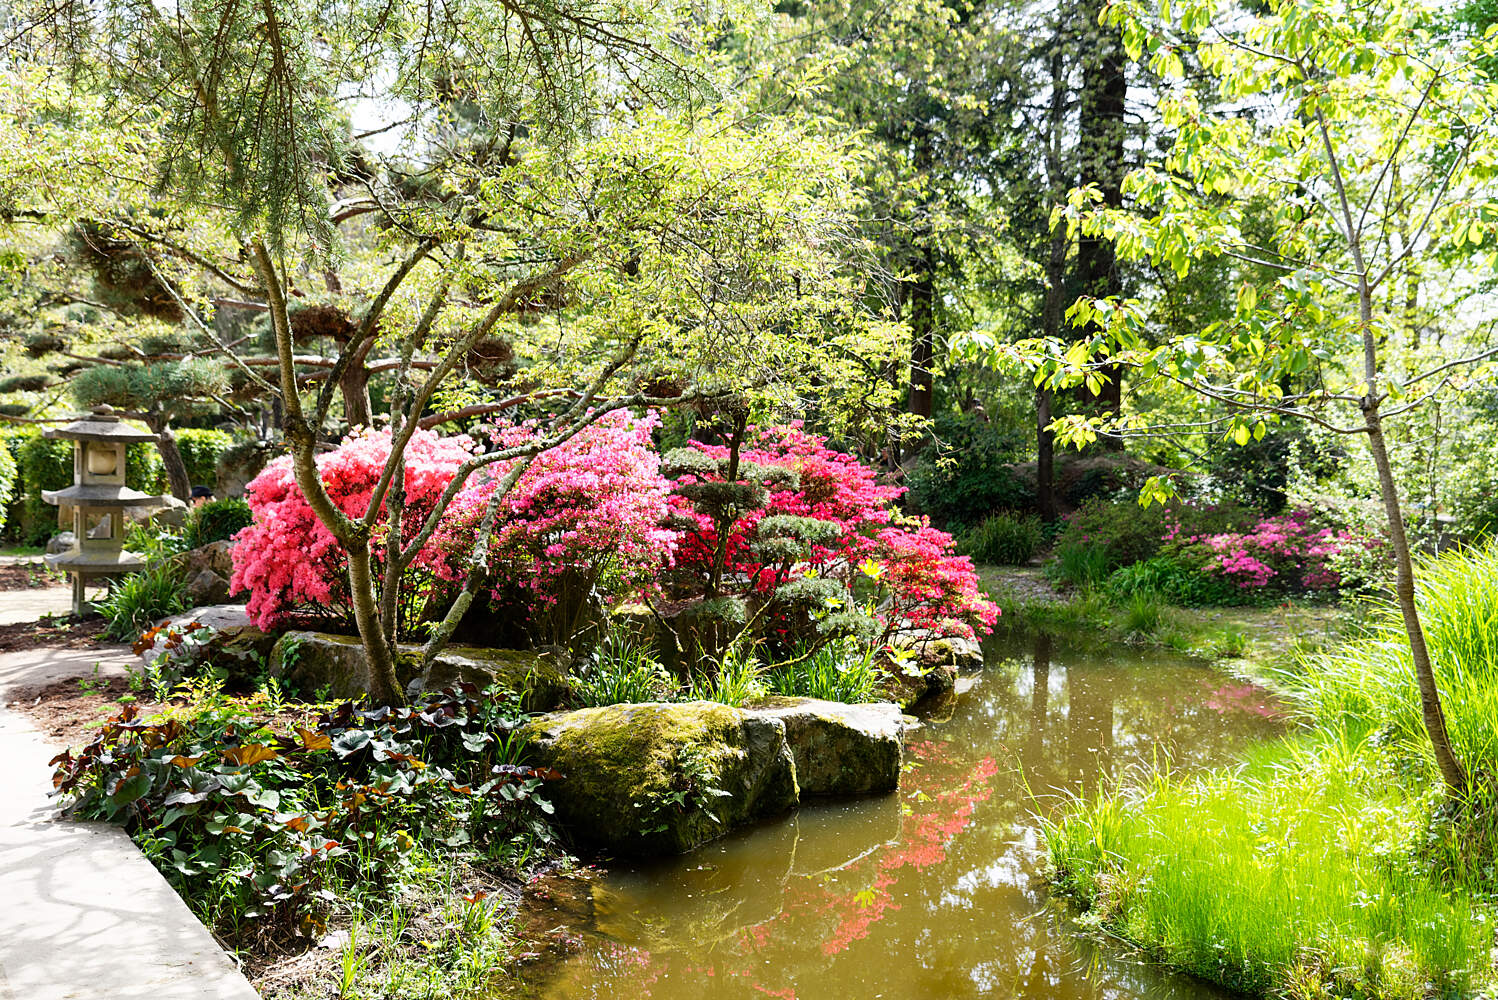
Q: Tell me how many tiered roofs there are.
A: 3